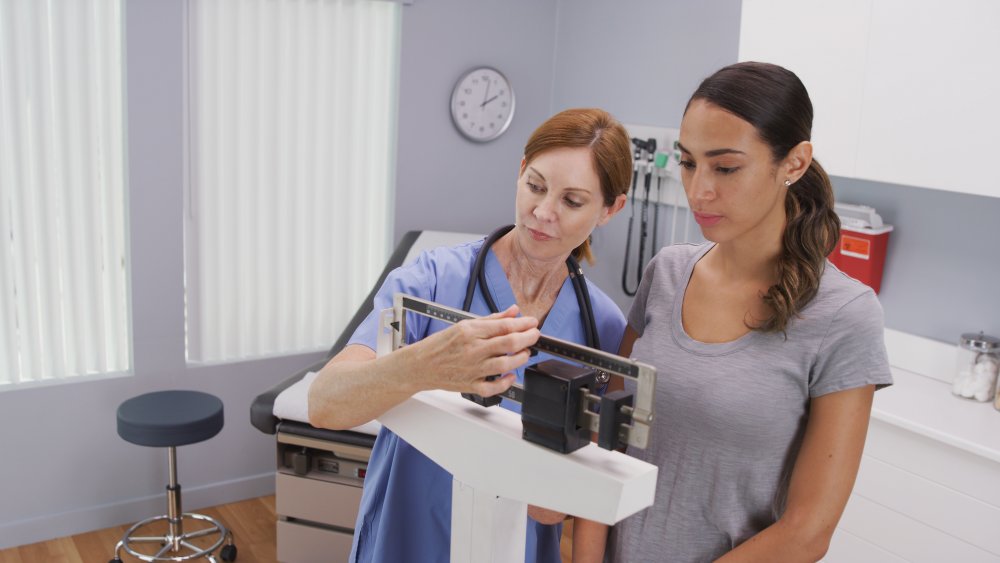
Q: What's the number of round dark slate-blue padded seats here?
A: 1